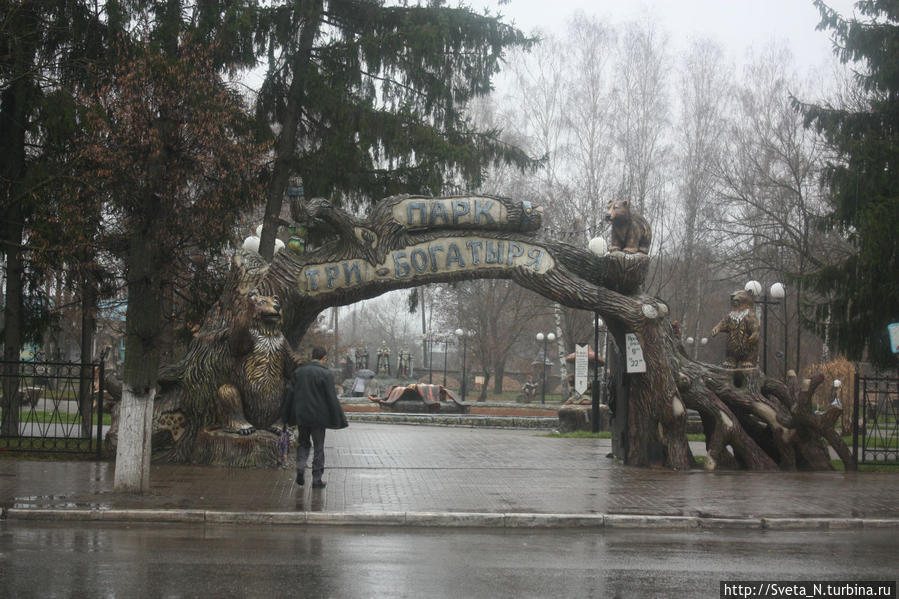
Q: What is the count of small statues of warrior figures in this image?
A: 3